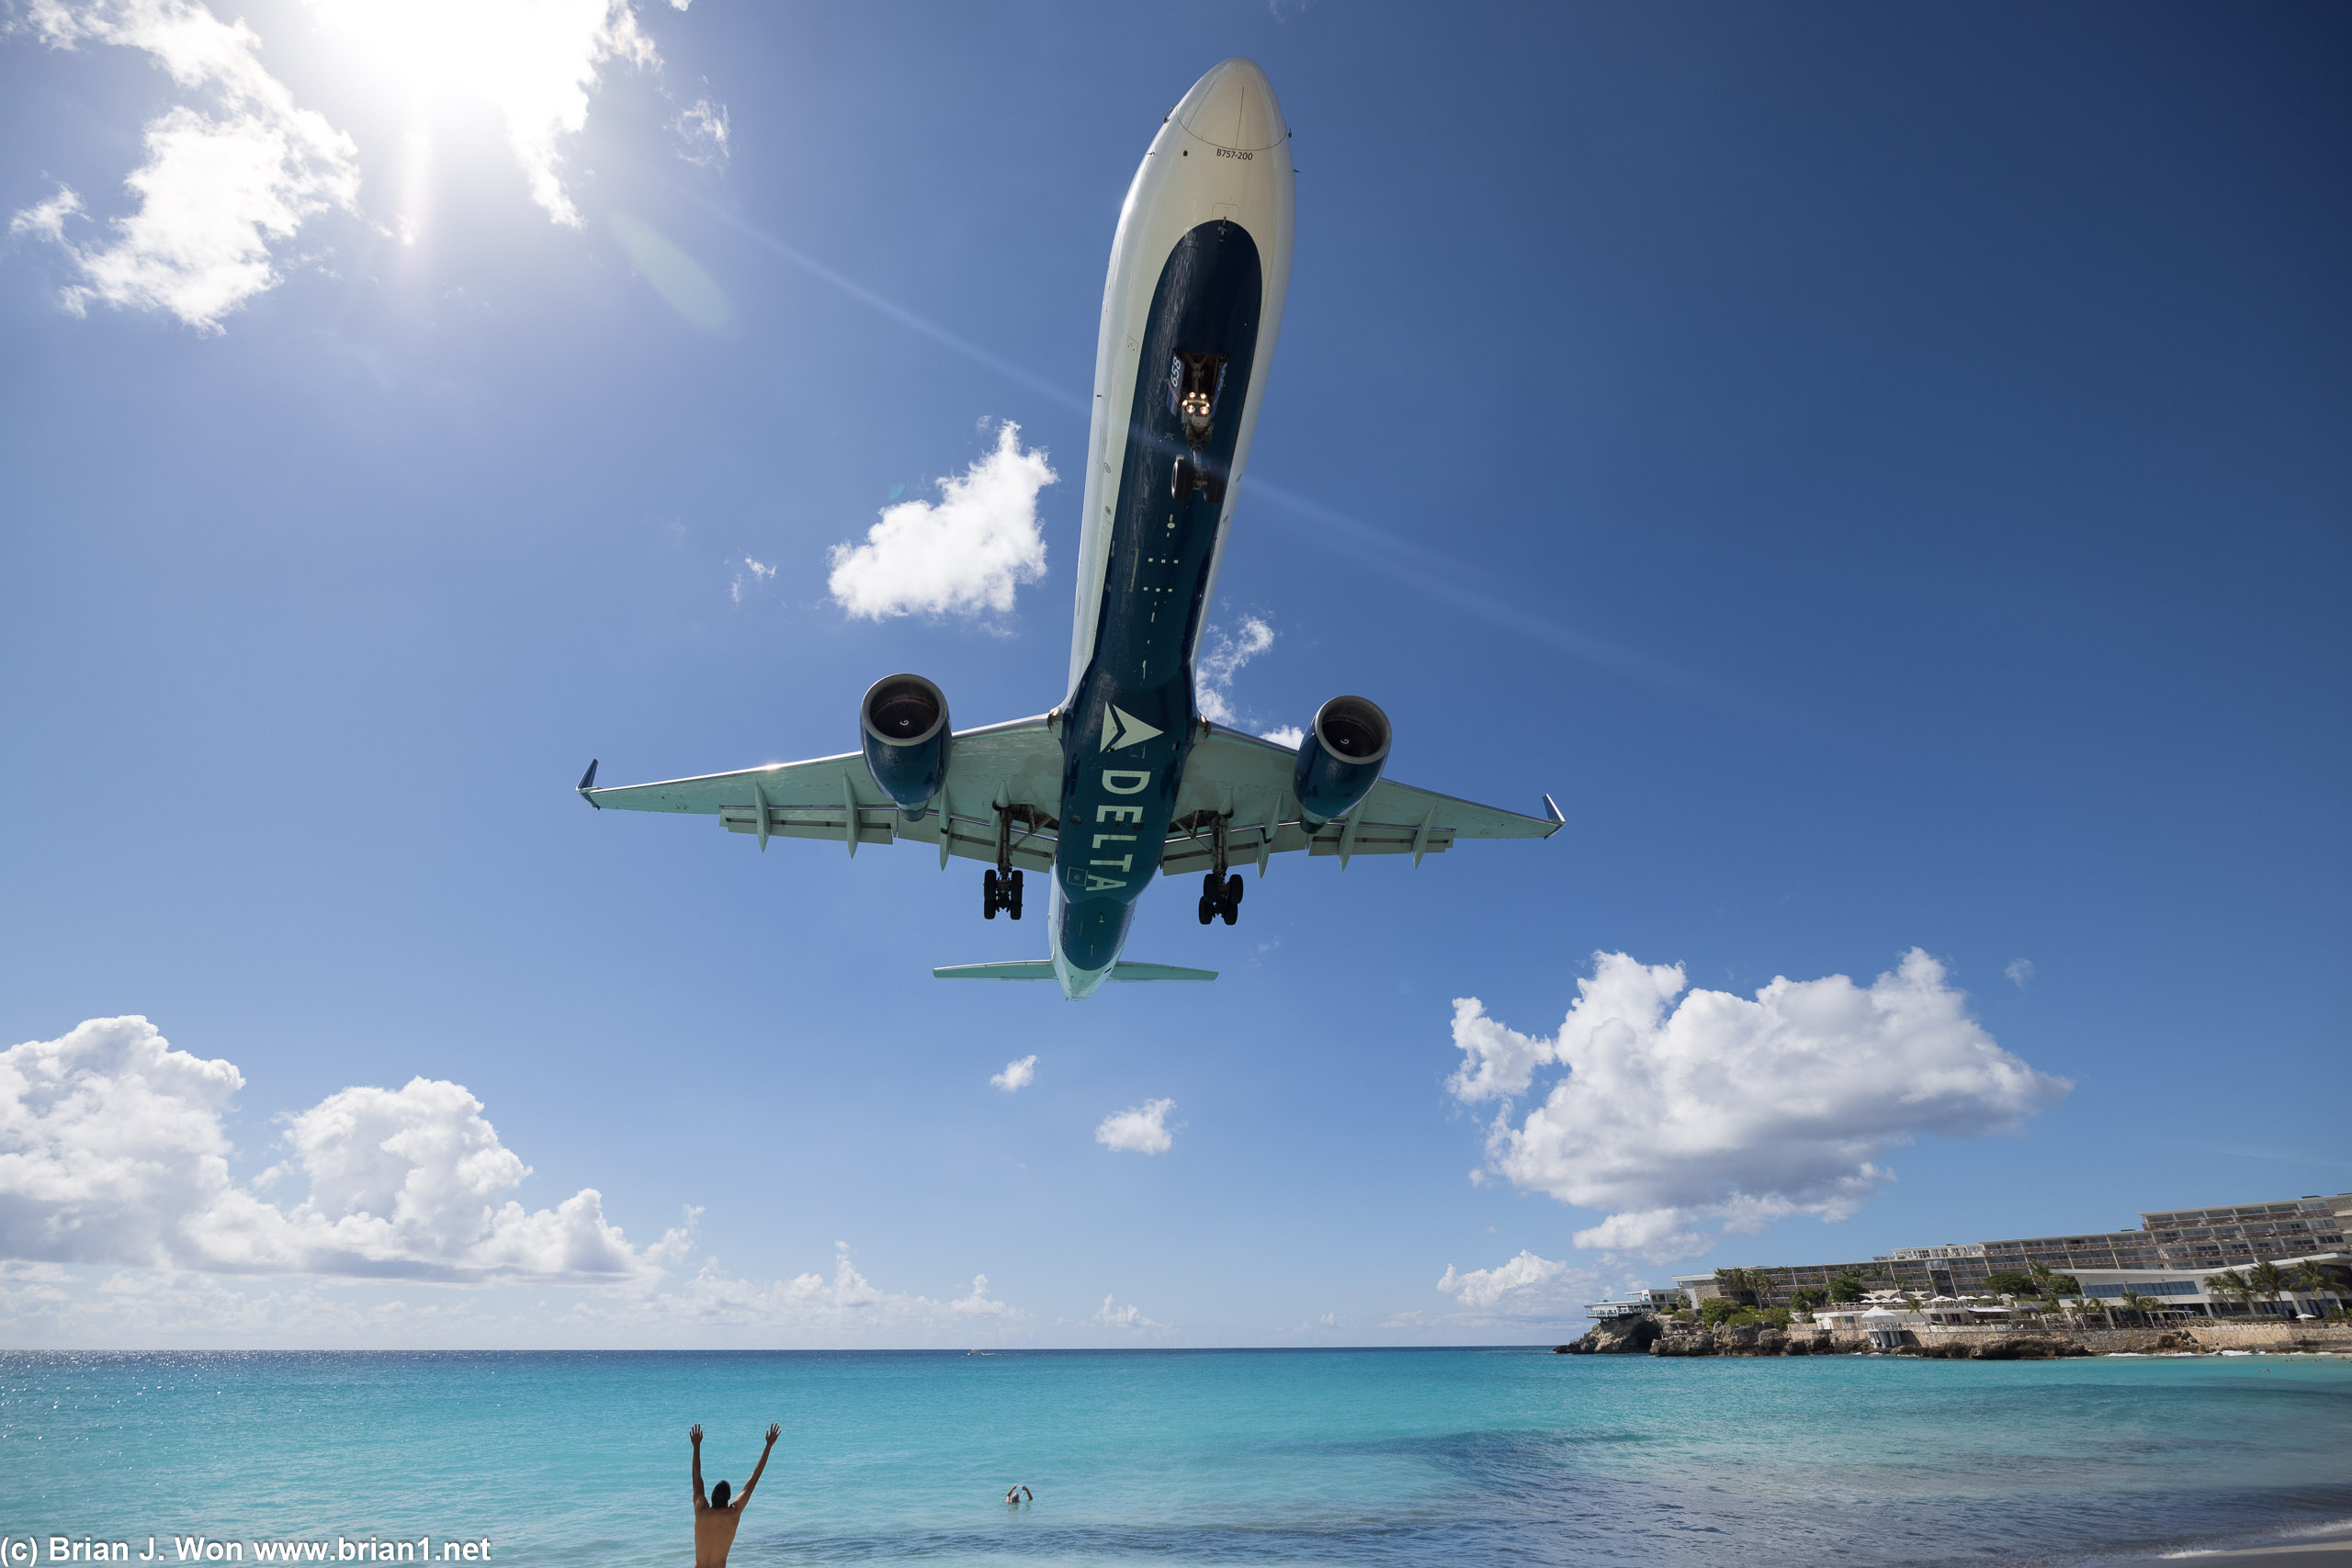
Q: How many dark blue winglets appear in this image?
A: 2